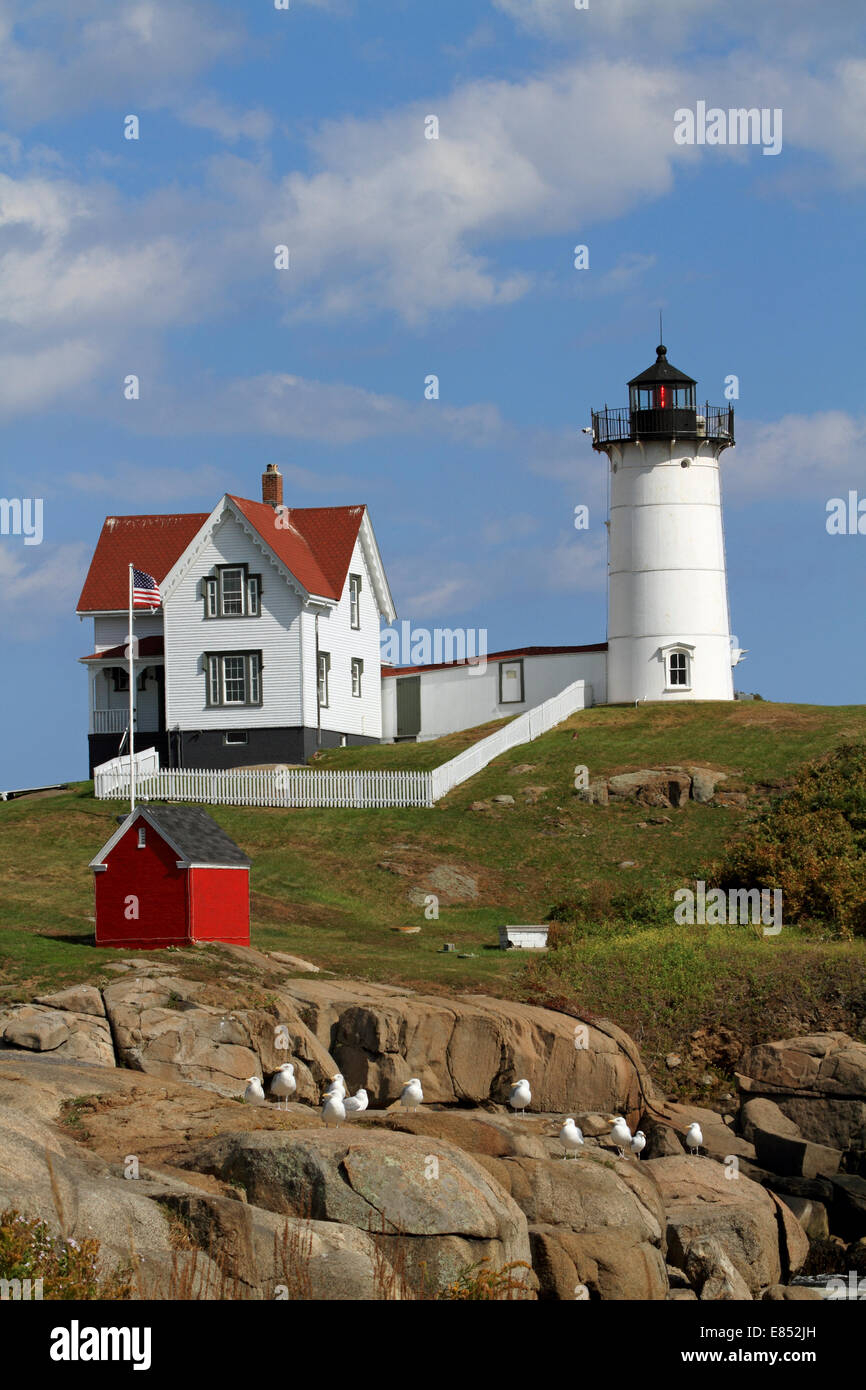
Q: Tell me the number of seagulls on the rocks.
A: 11